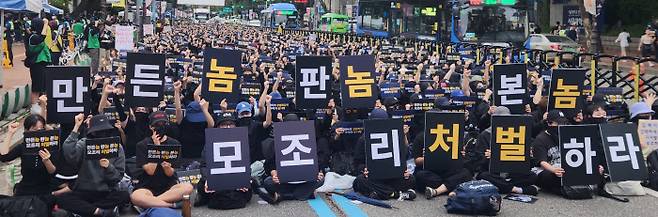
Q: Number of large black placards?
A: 14